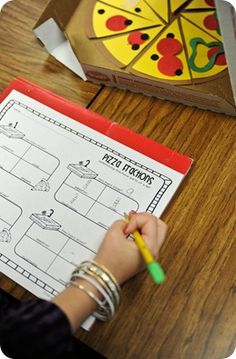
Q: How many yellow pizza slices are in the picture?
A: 9